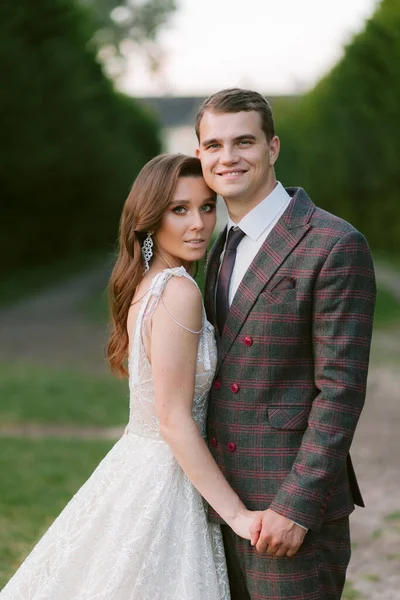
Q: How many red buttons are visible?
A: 5